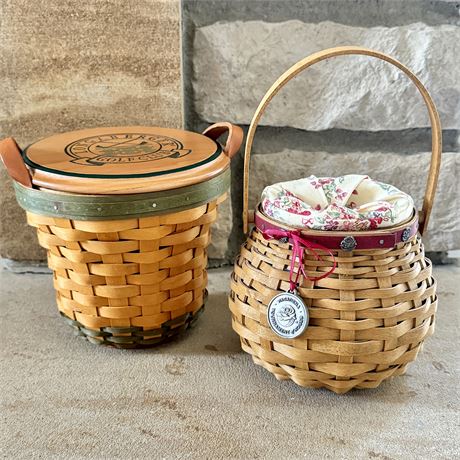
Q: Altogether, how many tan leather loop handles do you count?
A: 2